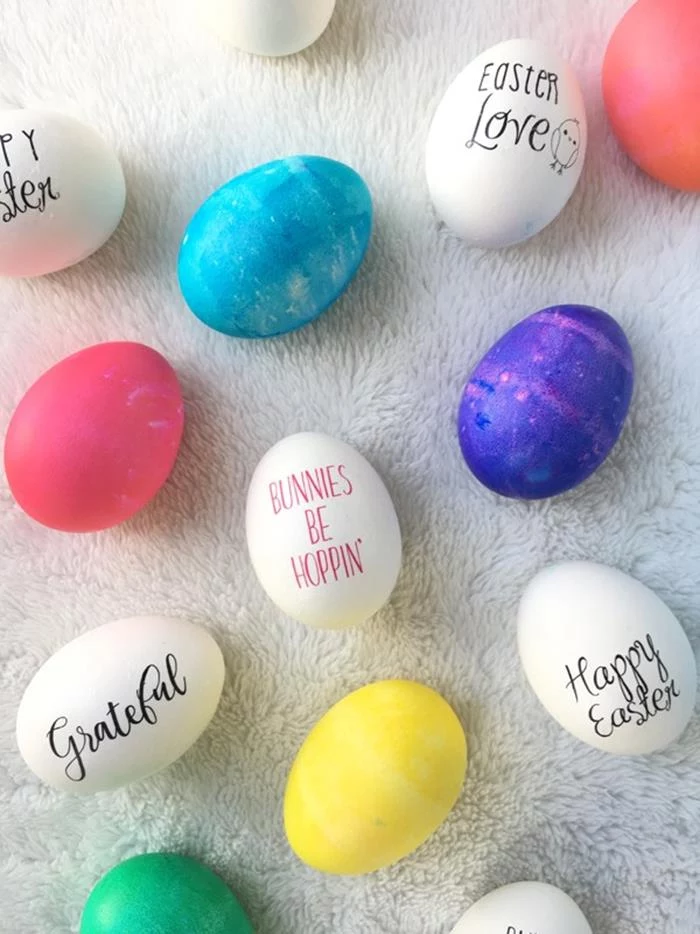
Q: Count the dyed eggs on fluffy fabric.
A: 6